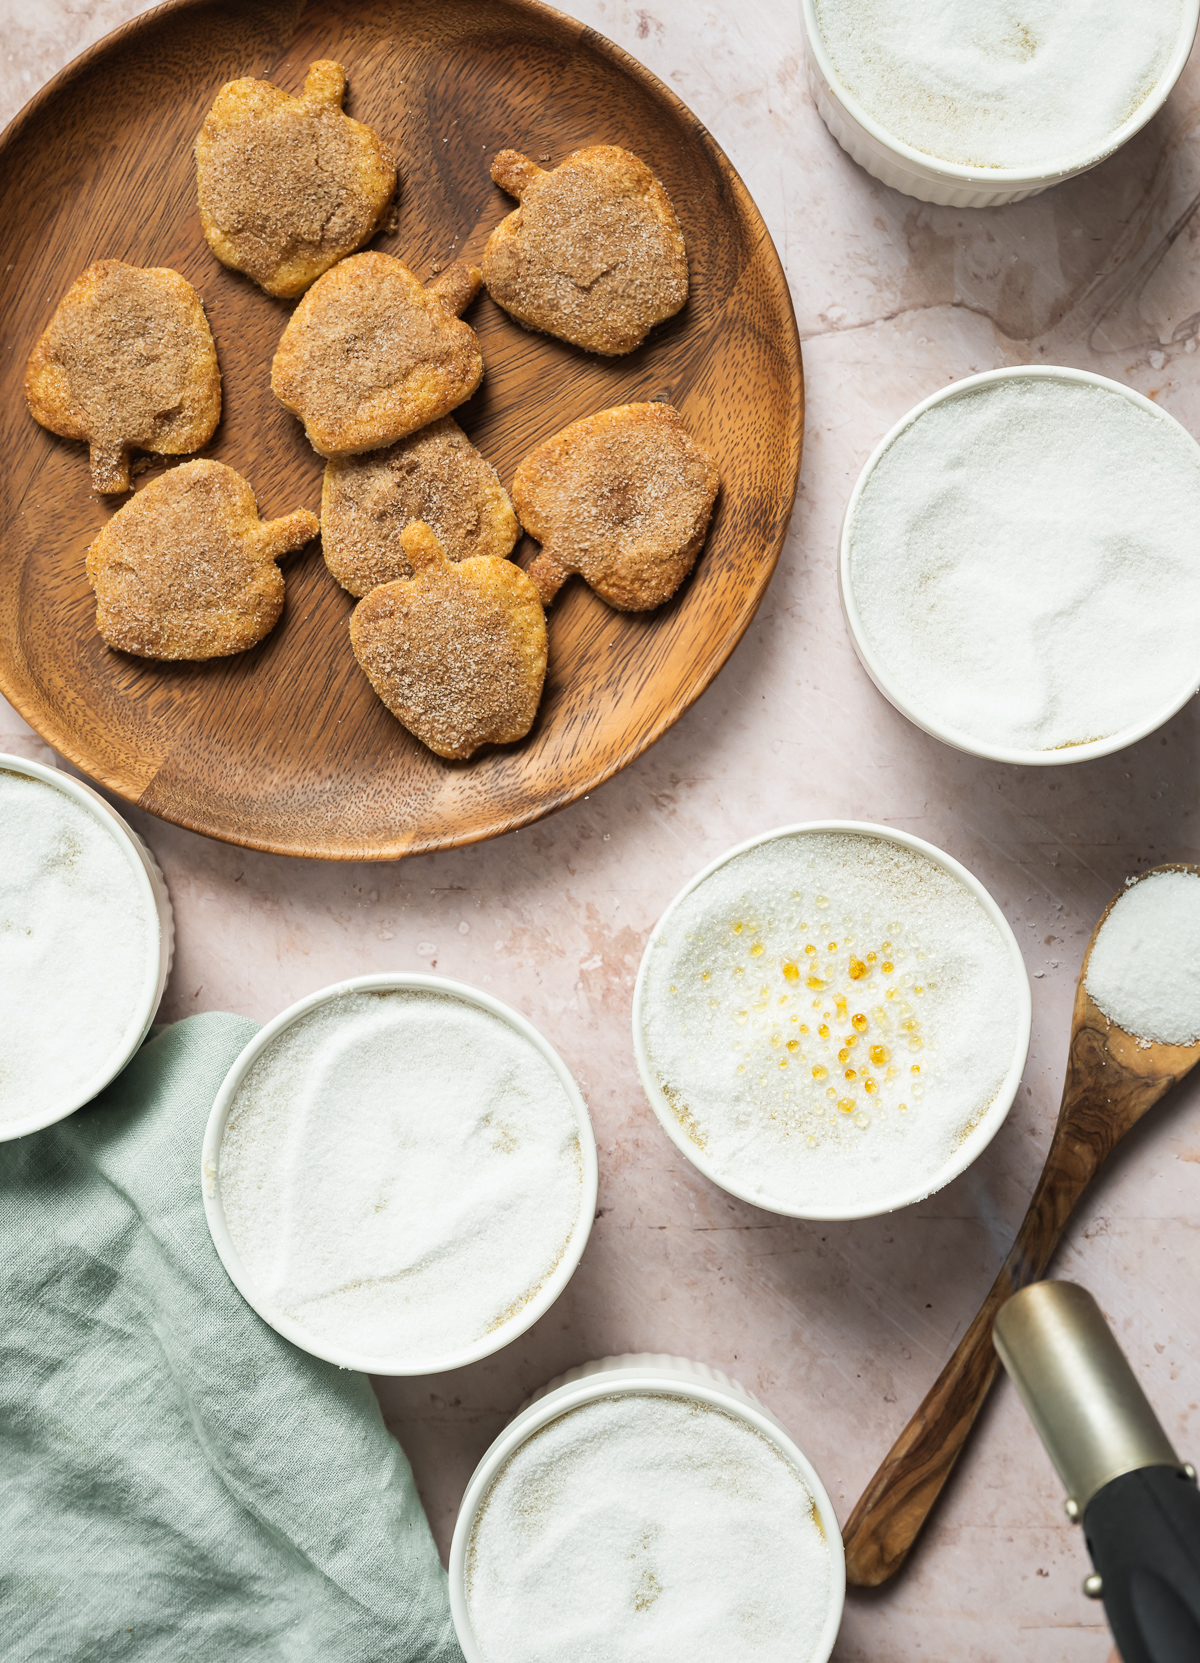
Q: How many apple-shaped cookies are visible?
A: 8